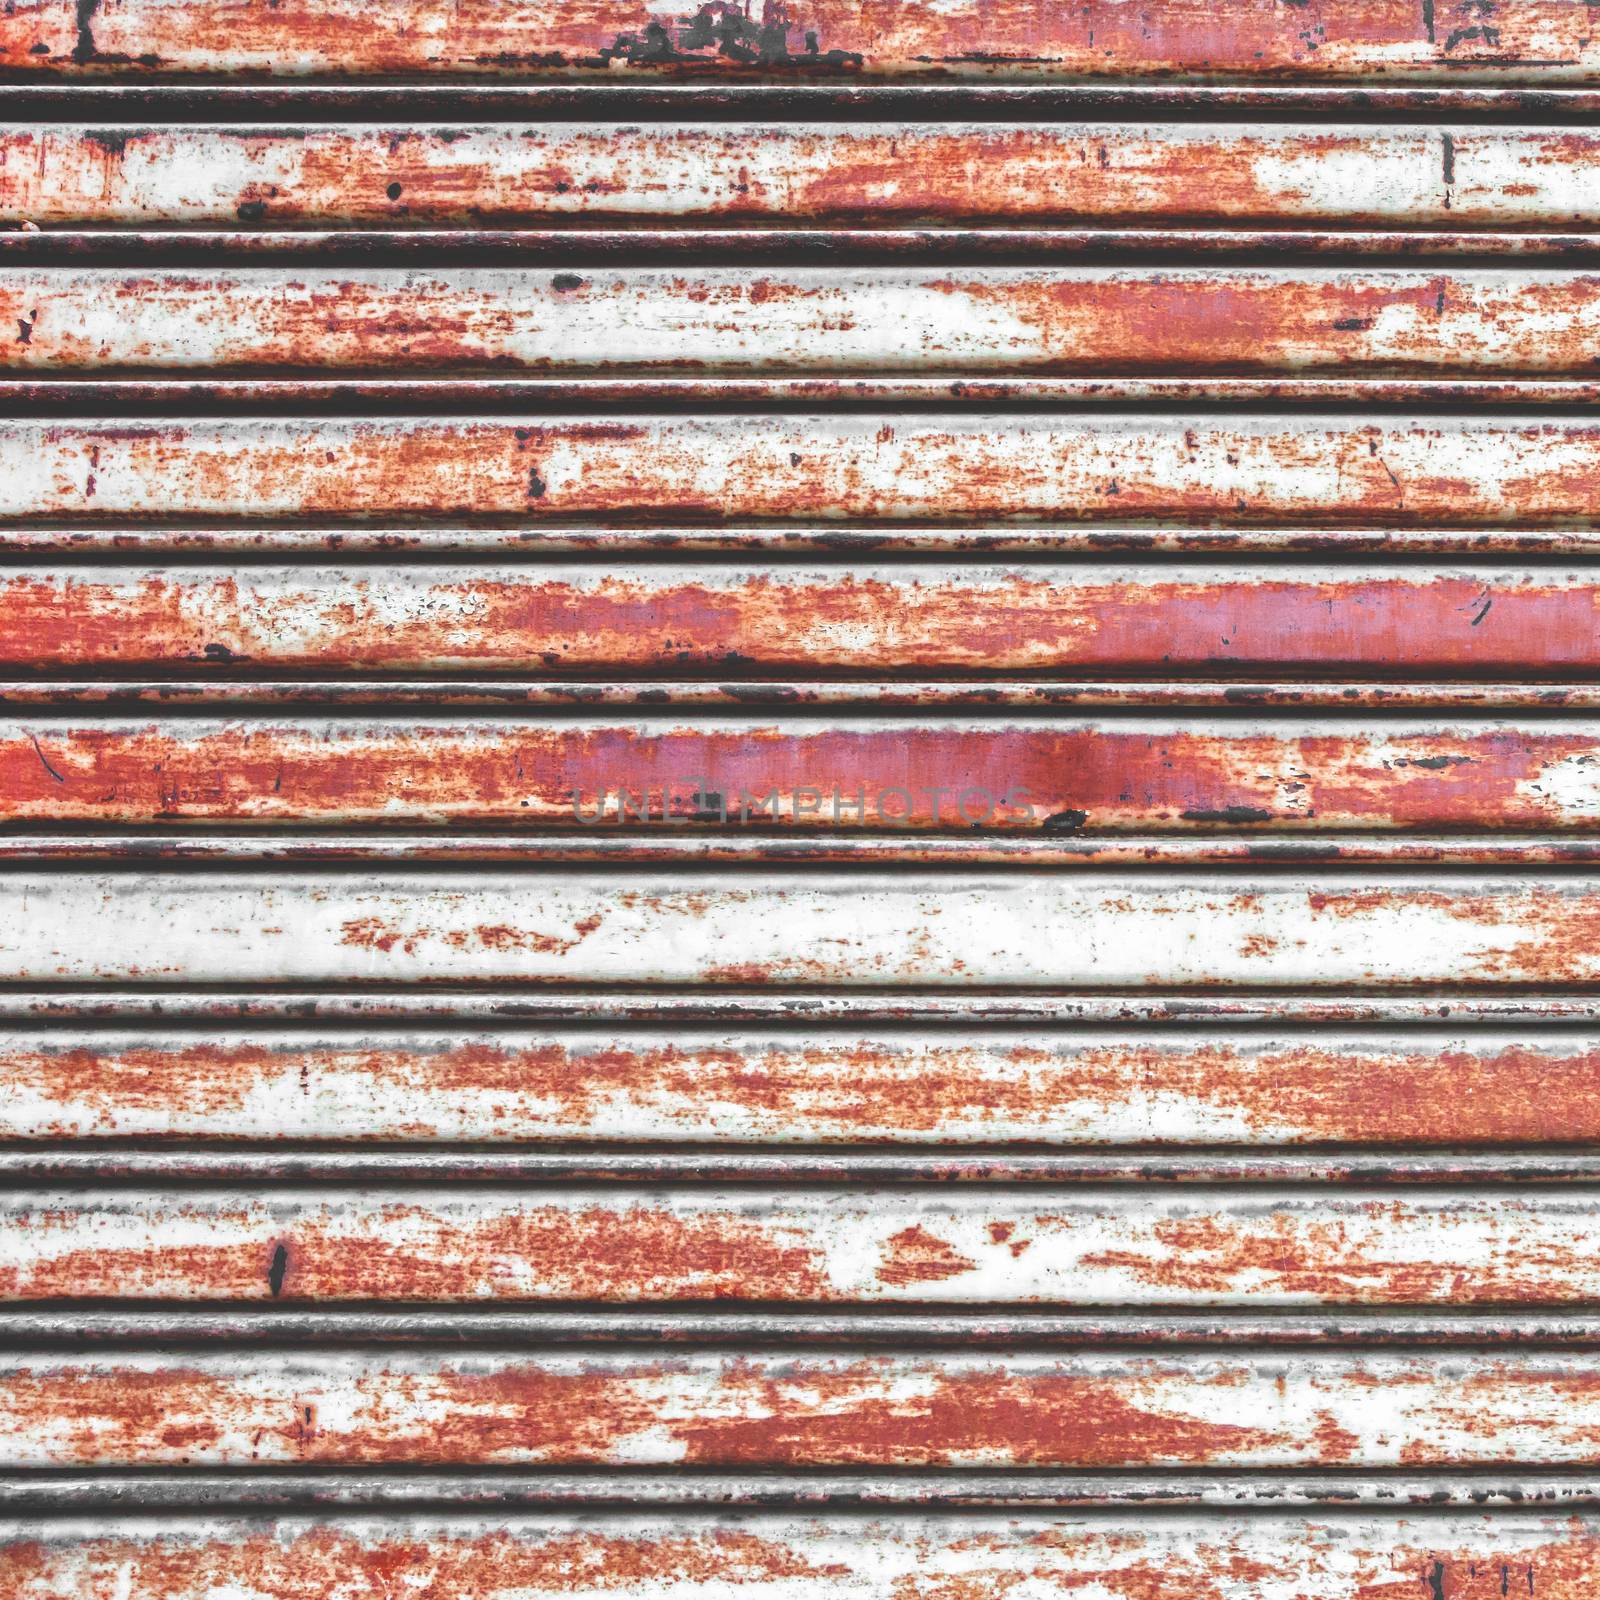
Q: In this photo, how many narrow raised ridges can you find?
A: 10